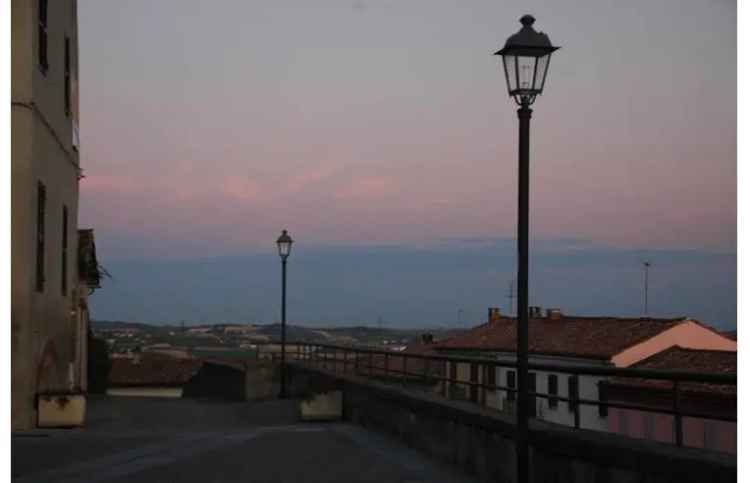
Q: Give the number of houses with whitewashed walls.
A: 1